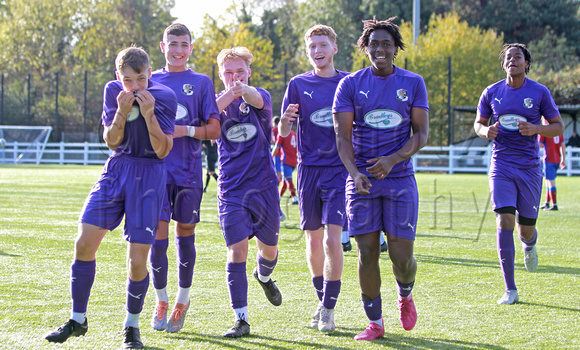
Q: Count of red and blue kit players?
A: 3